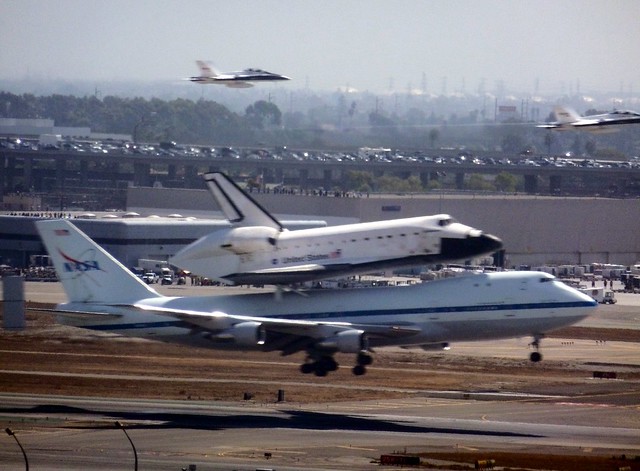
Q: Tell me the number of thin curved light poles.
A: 2